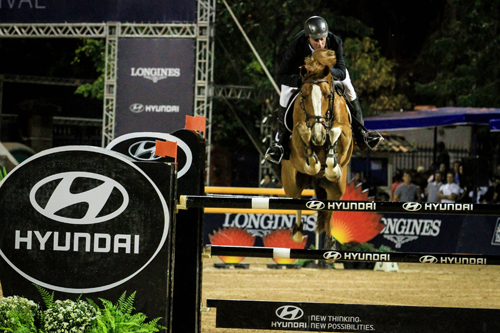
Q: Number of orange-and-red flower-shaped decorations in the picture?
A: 3